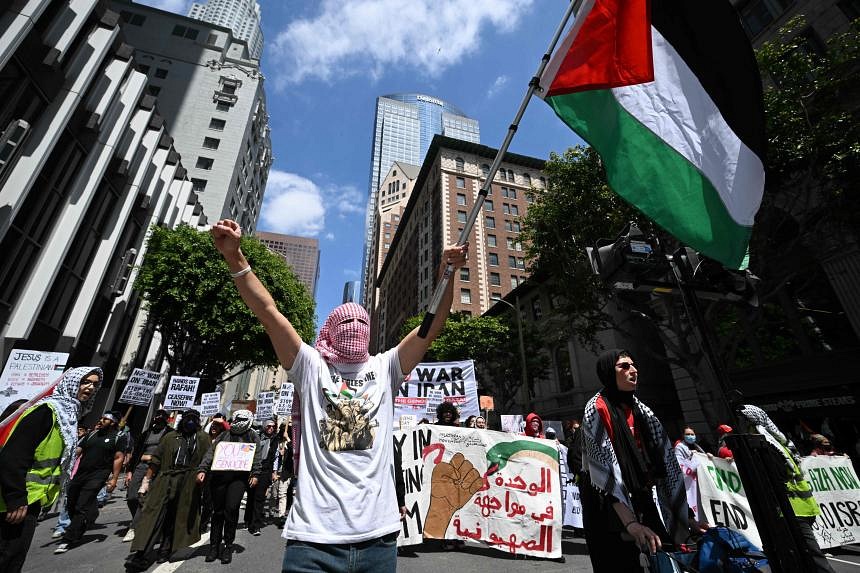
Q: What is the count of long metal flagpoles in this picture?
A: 1